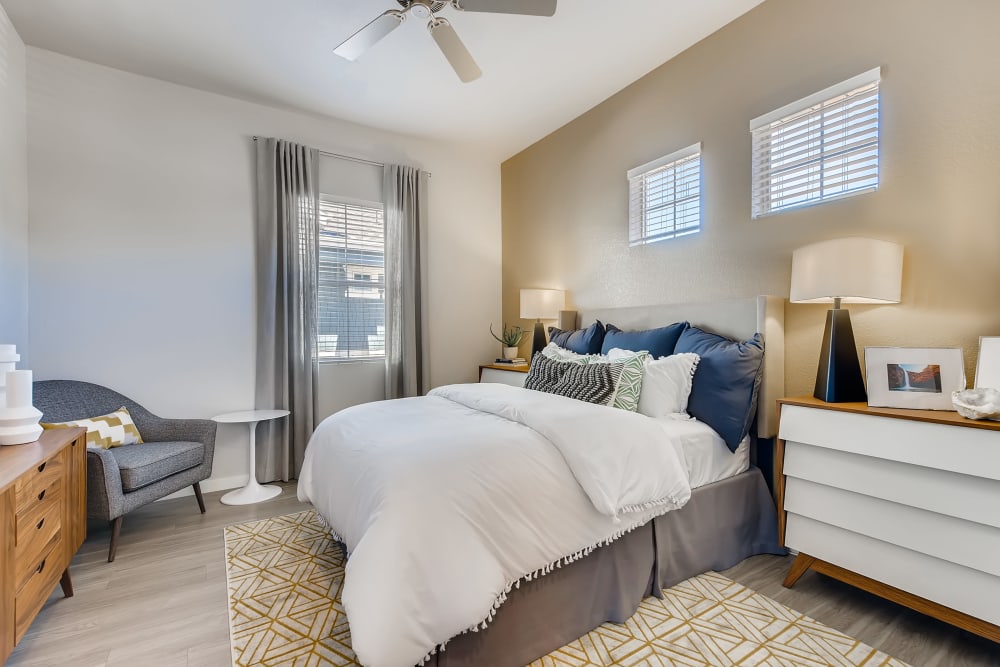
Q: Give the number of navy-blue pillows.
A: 3